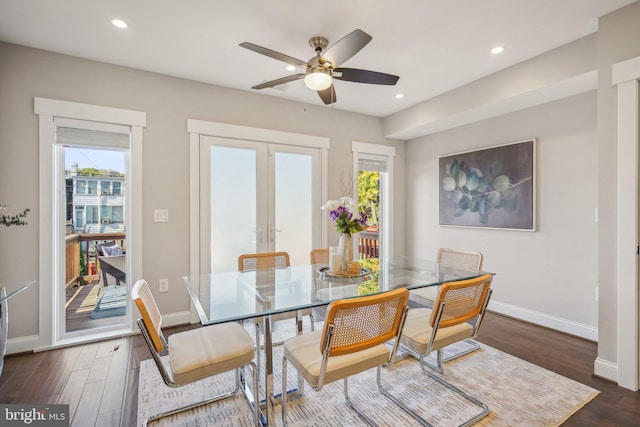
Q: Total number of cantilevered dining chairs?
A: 6